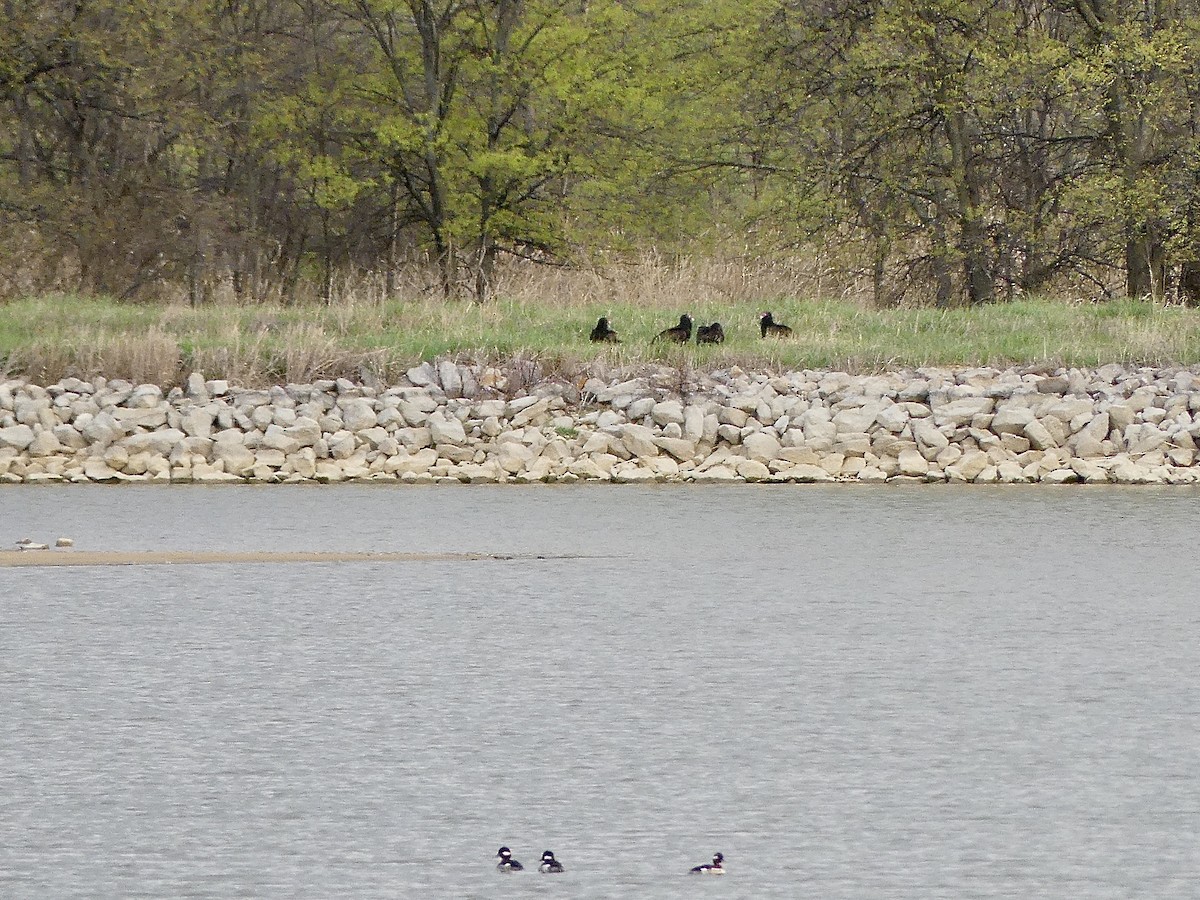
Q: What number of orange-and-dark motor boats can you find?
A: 0